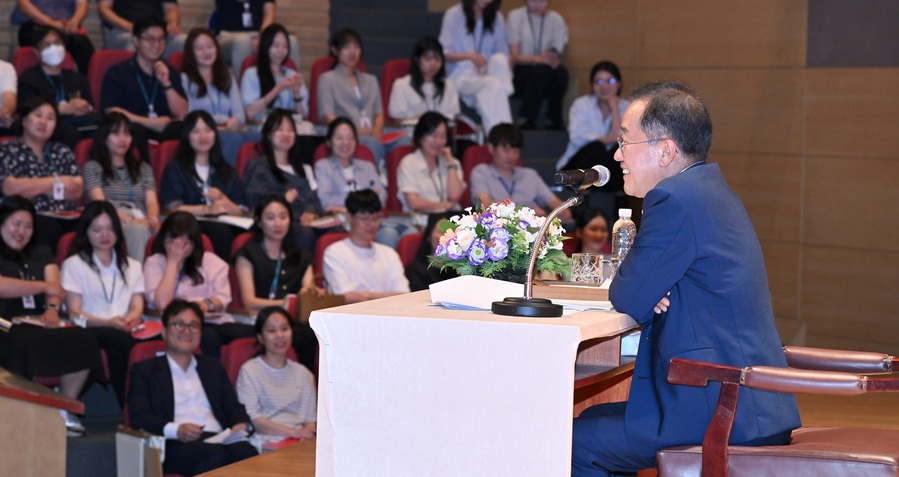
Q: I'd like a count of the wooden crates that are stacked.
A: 0